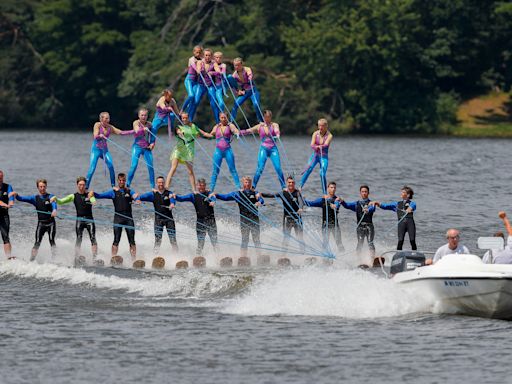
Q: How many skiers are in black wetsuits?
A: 11